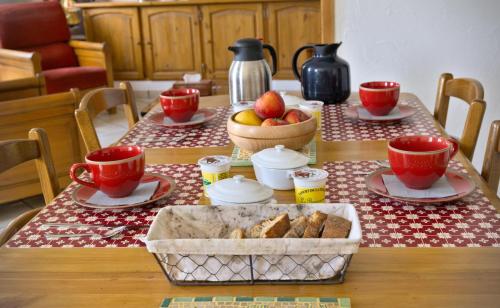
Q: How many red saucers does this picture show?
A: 4